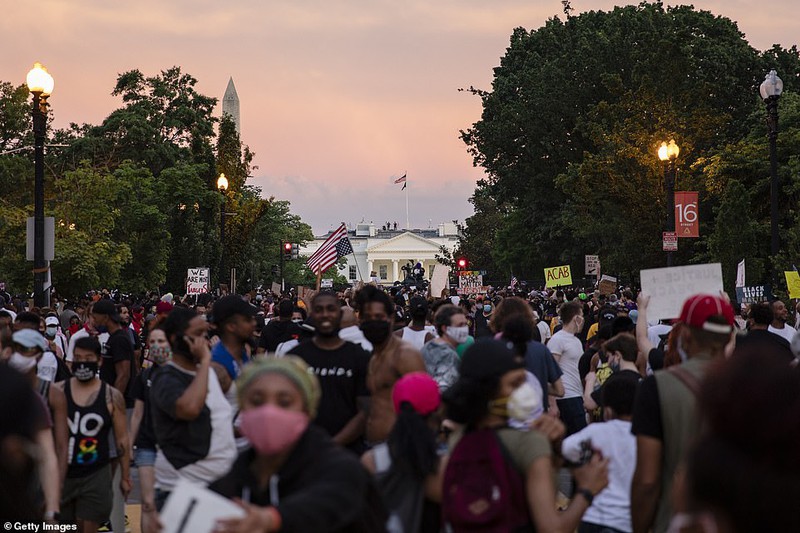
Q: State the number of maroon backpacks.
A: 1